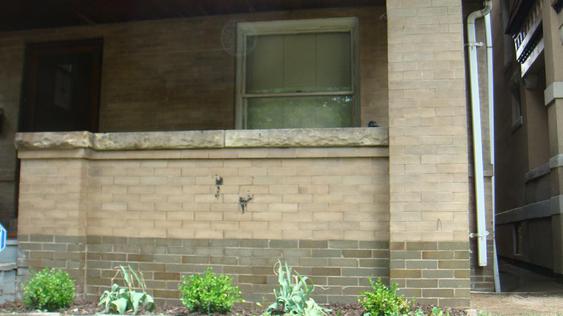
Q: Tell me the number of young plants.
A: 5